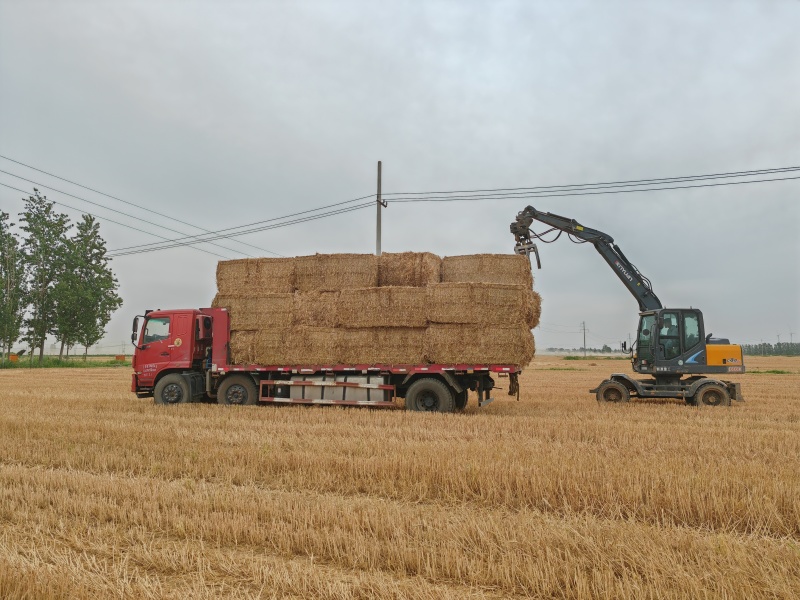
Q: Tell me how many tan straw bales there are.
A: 12